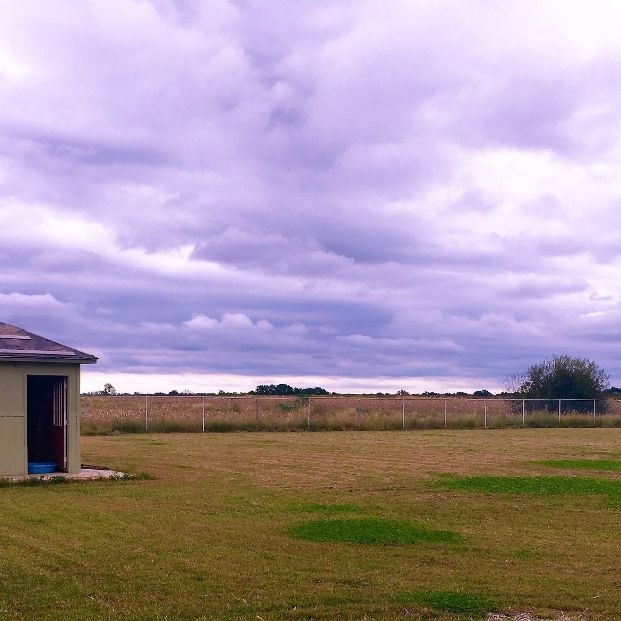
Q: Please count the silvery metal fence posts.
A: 10